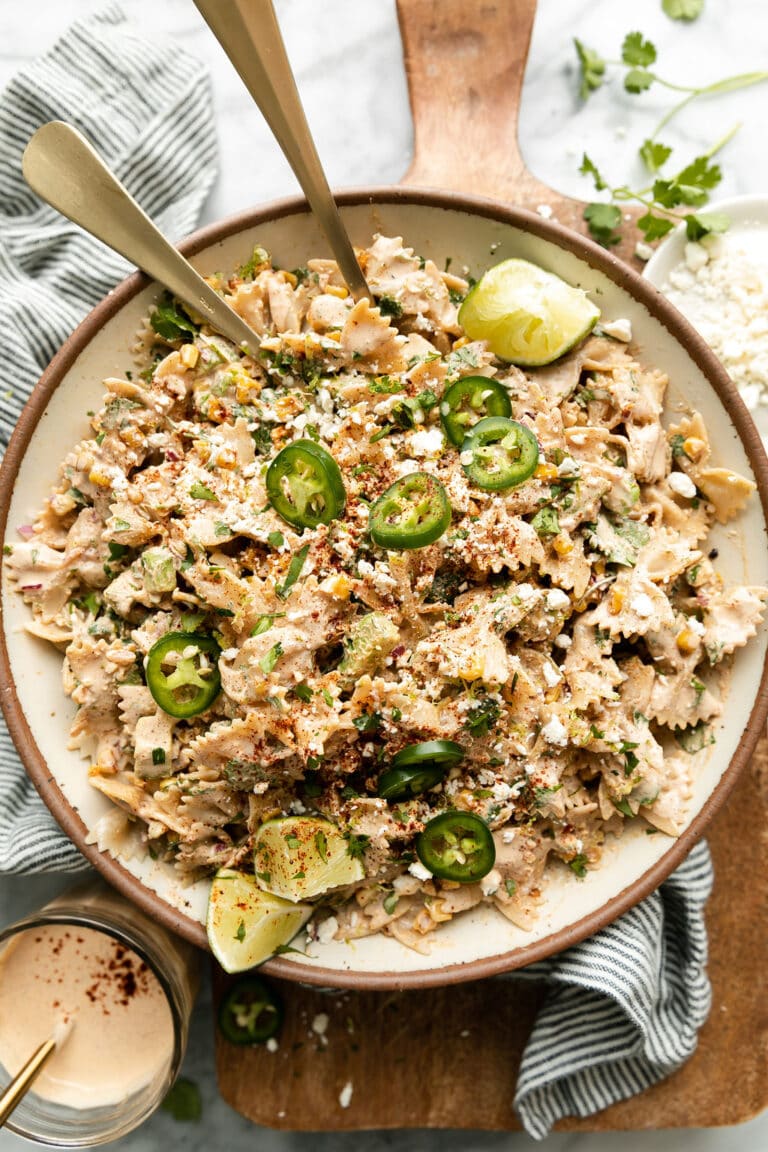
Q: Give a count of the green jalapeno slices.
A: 9